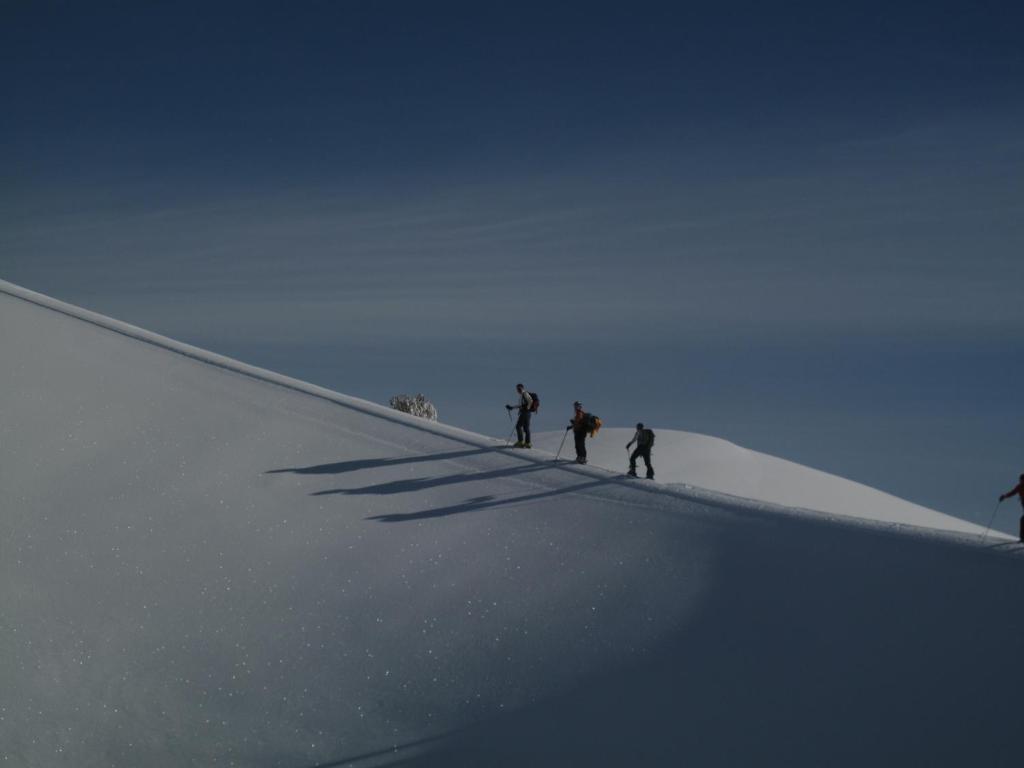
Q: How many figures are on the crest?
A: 4